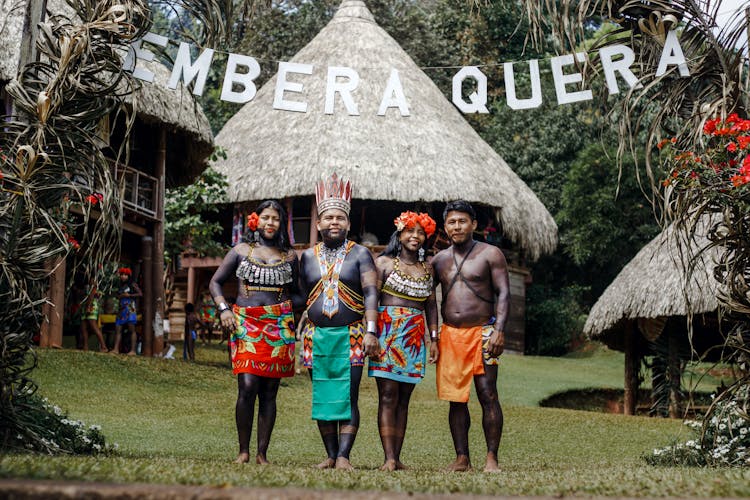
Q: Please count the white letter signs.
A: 11